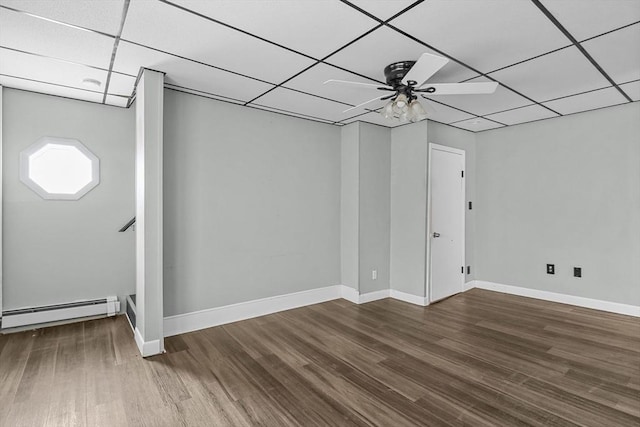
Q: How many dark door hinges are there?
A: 2